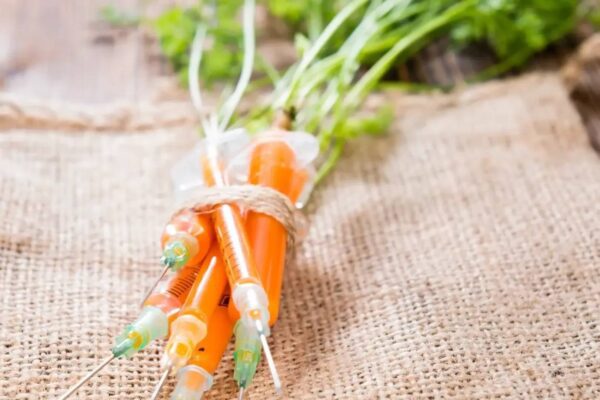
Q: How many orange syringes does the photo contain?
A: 6